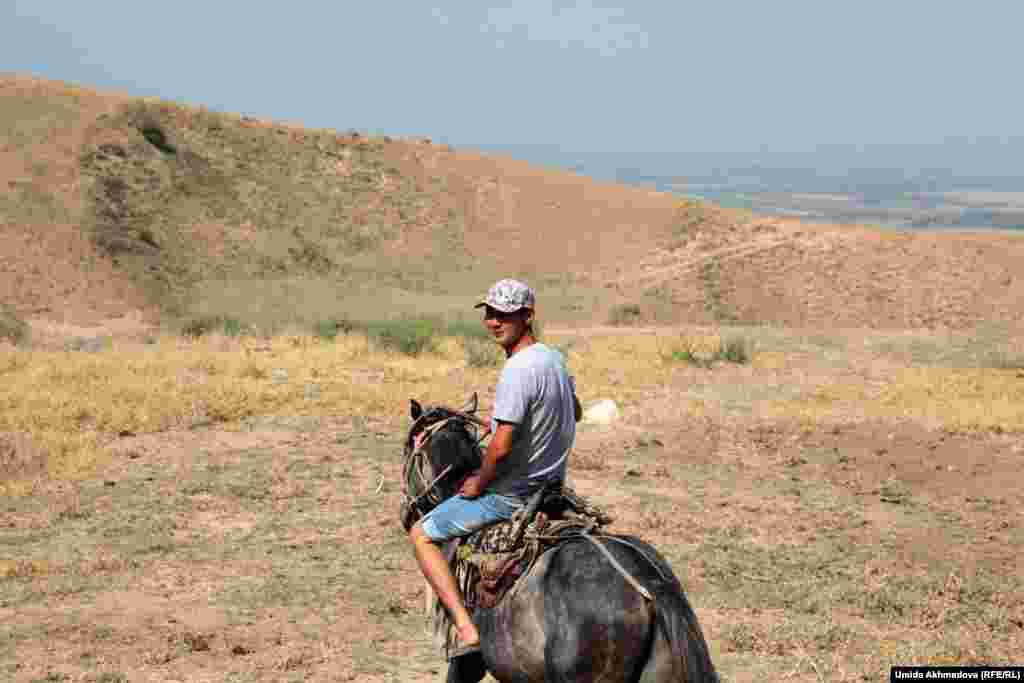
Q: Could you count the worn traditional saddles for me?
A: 1